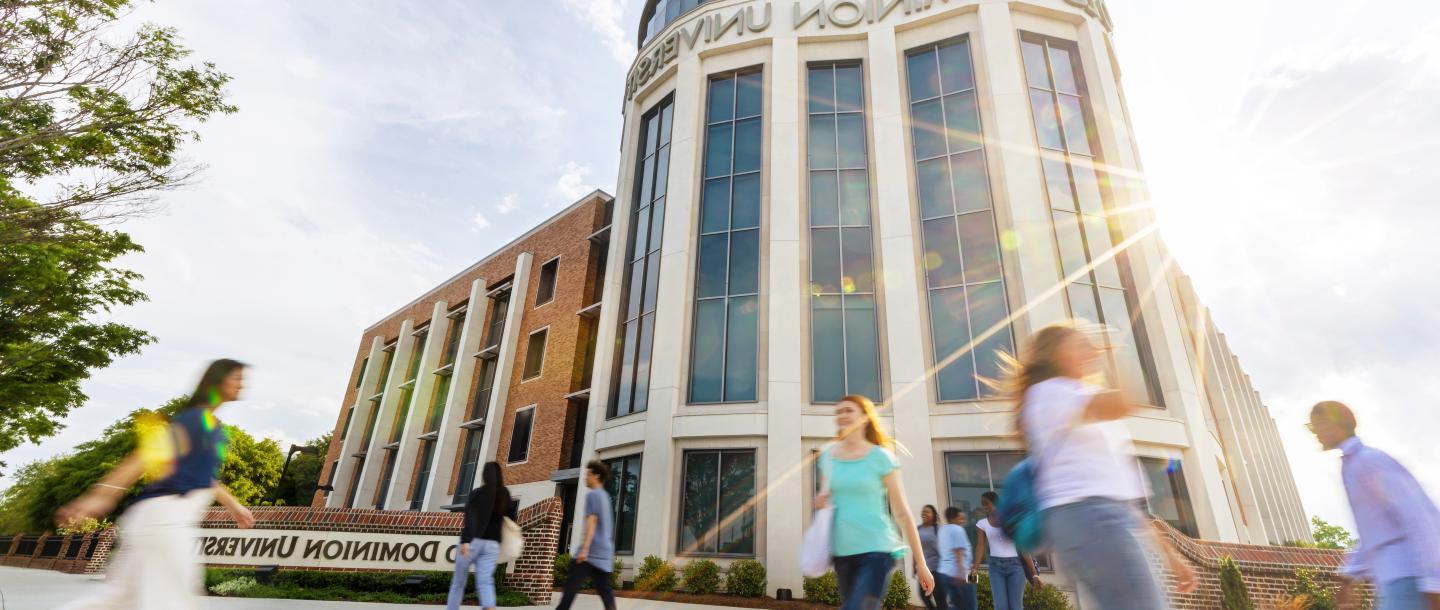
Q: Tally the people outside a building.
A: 9